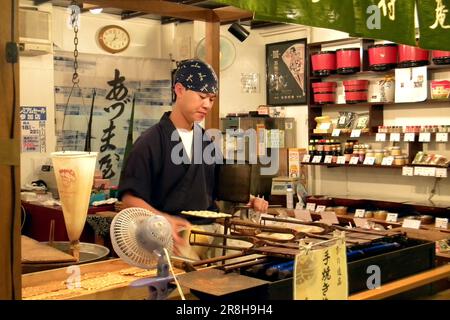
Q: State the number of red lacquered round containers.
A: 7